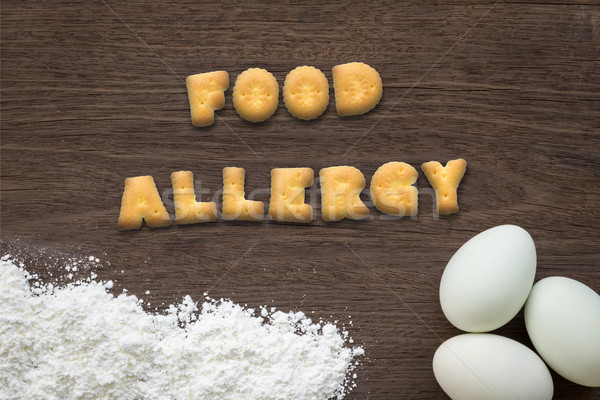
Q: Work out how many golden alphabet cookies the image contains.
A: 11